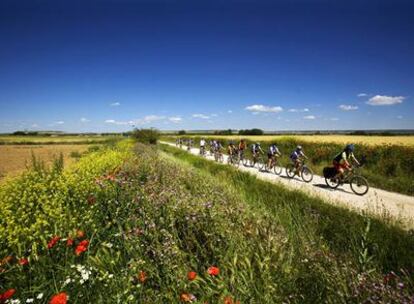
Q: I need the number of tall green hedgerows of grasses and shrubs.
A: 2